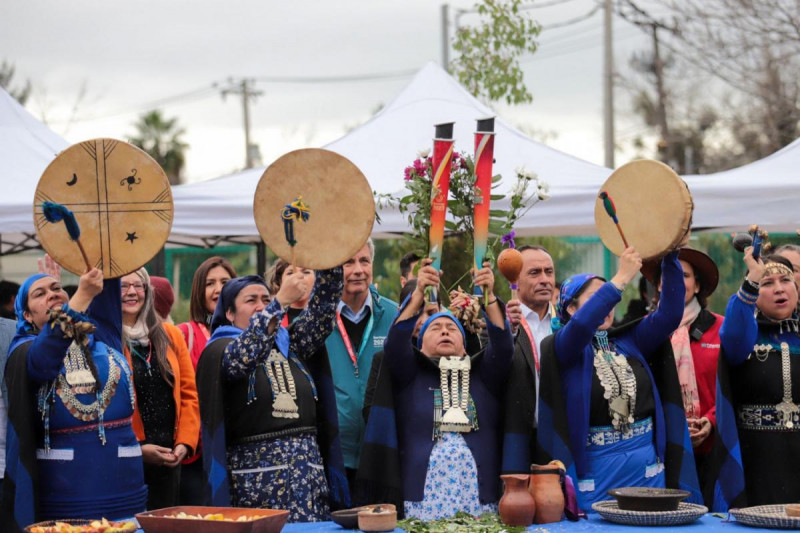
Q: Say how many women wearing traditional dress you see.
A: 5